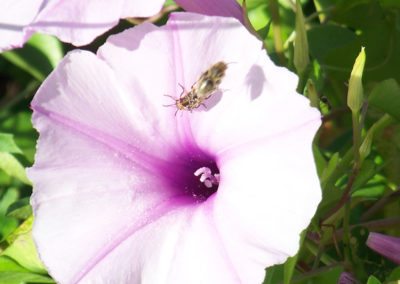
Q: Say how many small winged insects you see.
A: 1